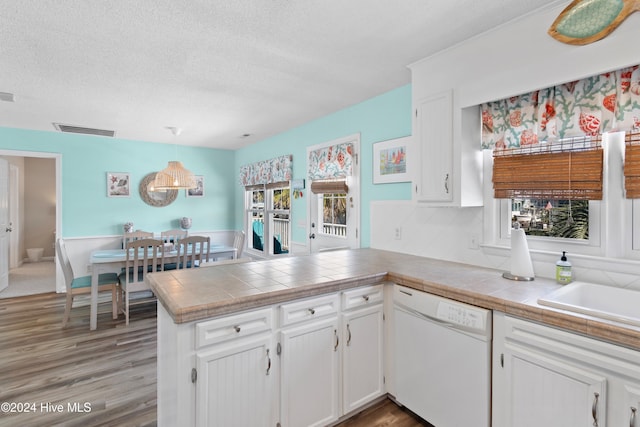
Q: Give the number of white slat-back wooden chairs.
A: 6